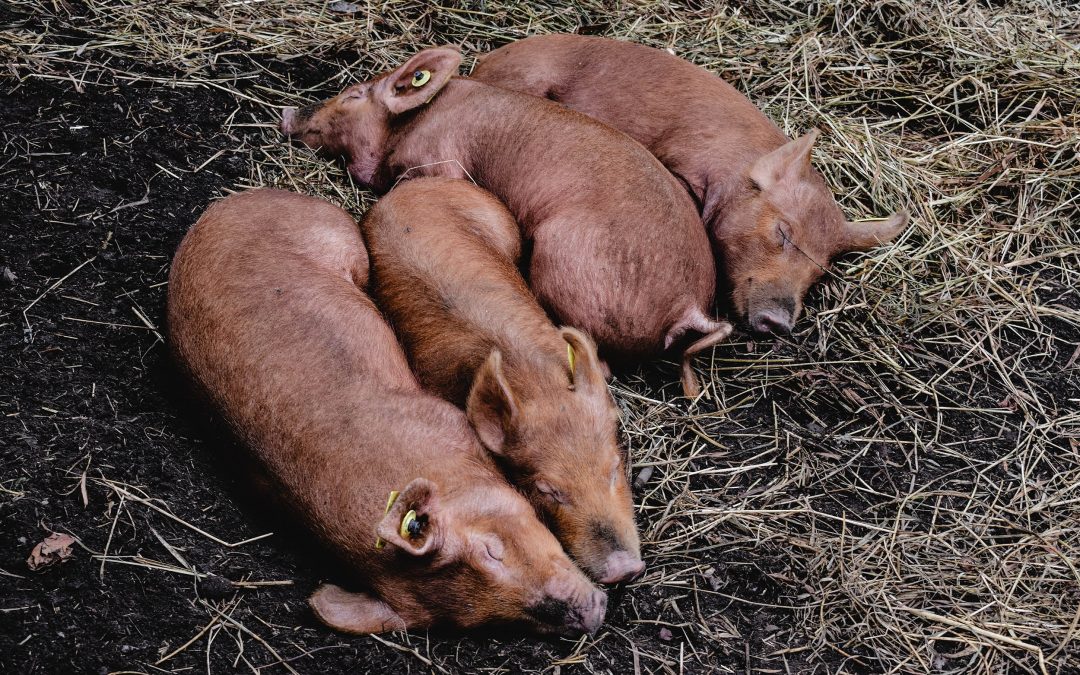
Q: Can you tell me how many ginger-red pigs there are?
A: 4